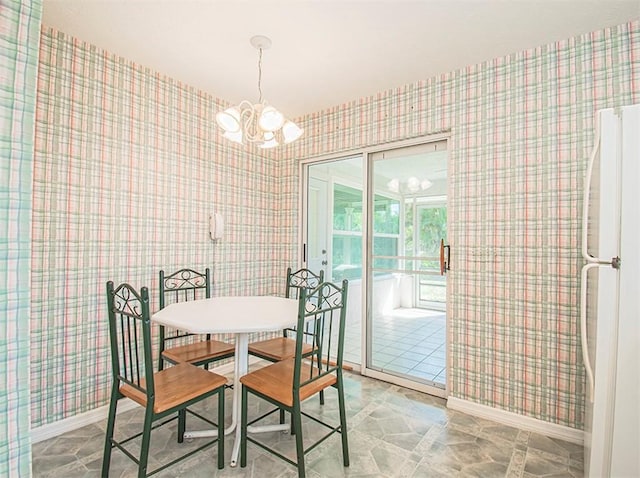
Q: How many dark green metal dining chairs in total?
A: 4